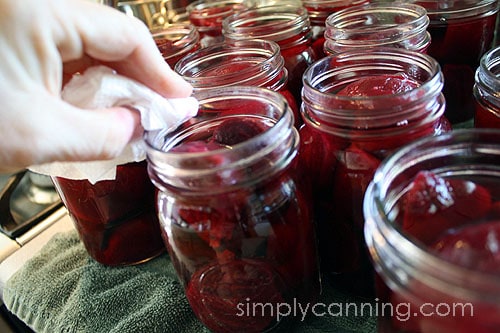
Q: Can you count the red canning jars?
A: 12